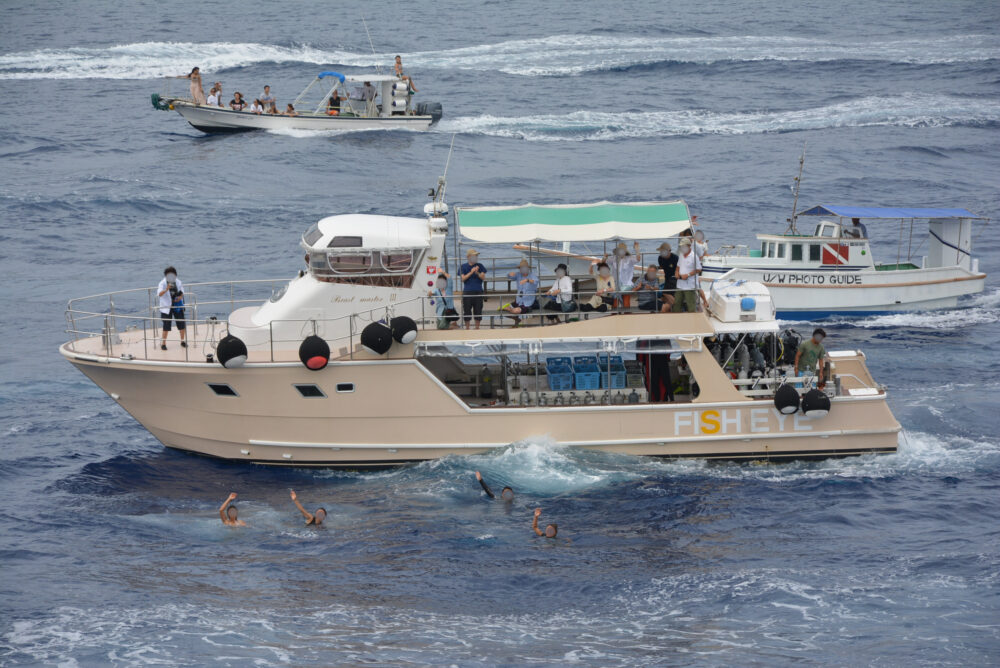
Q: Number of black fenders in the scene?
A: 6